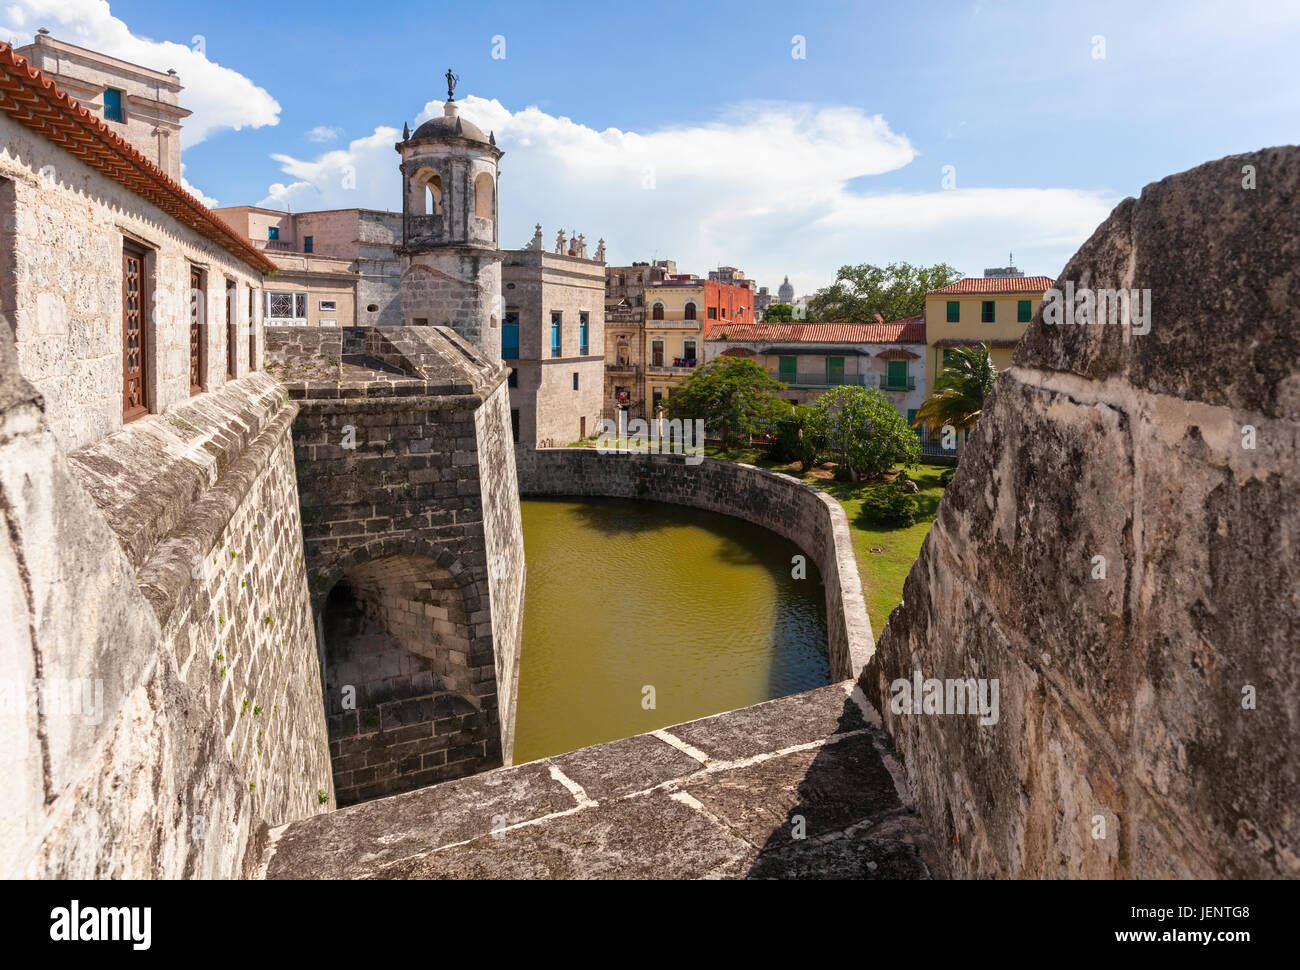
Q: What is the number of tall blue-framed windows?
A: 3